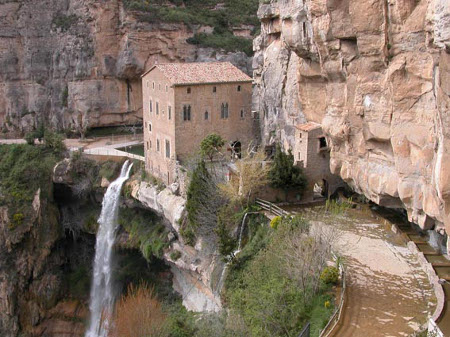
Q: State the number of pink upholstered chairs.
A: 0